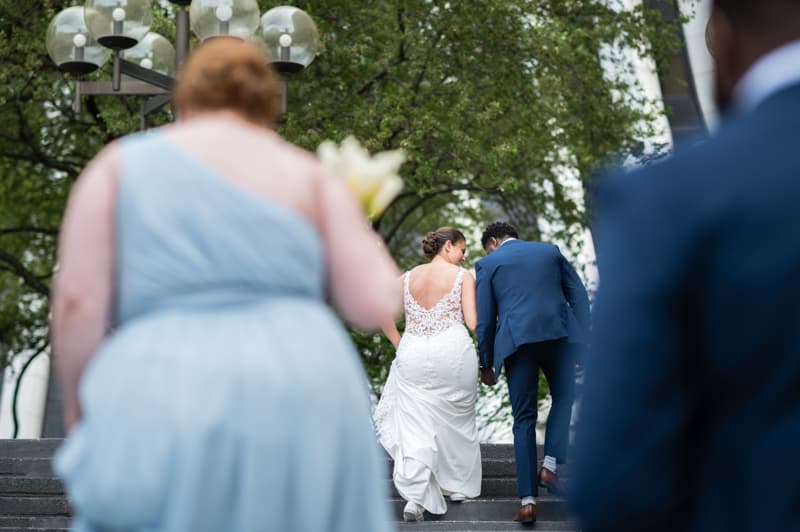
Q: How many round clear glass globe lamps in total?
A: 5